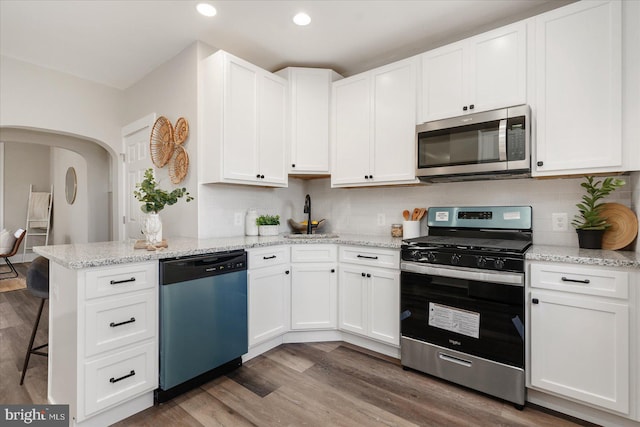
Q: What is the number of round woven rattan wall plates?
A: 3